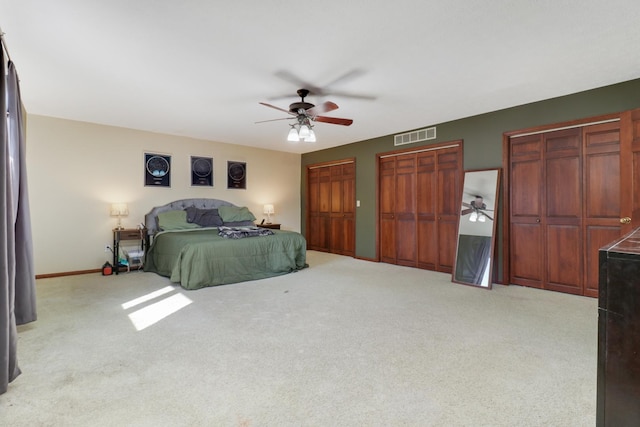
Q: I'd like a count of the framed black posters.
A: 3